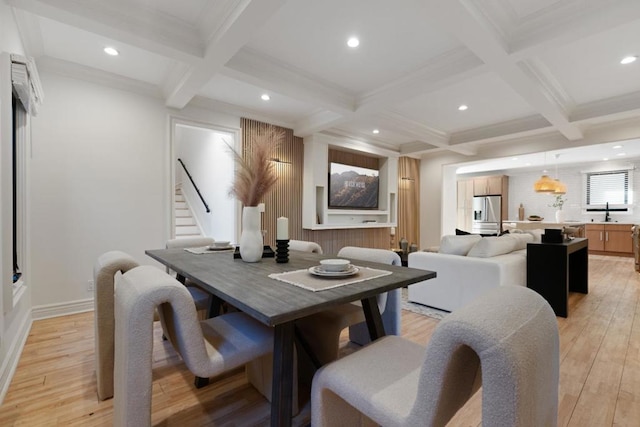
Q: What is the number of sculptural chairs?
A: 6